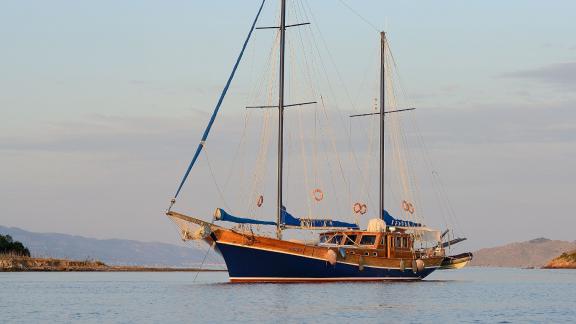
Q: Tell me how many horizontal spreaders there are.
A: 3